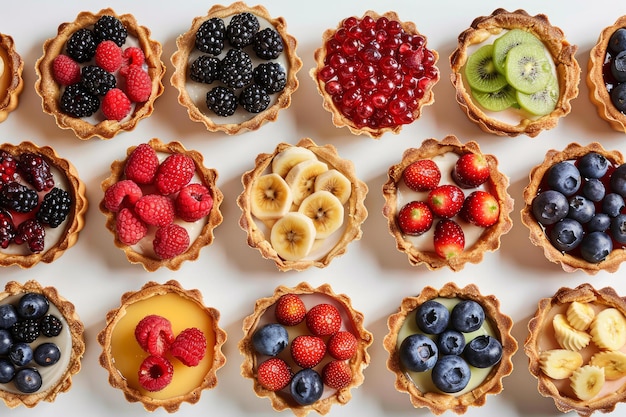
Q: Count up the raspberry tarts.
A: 2